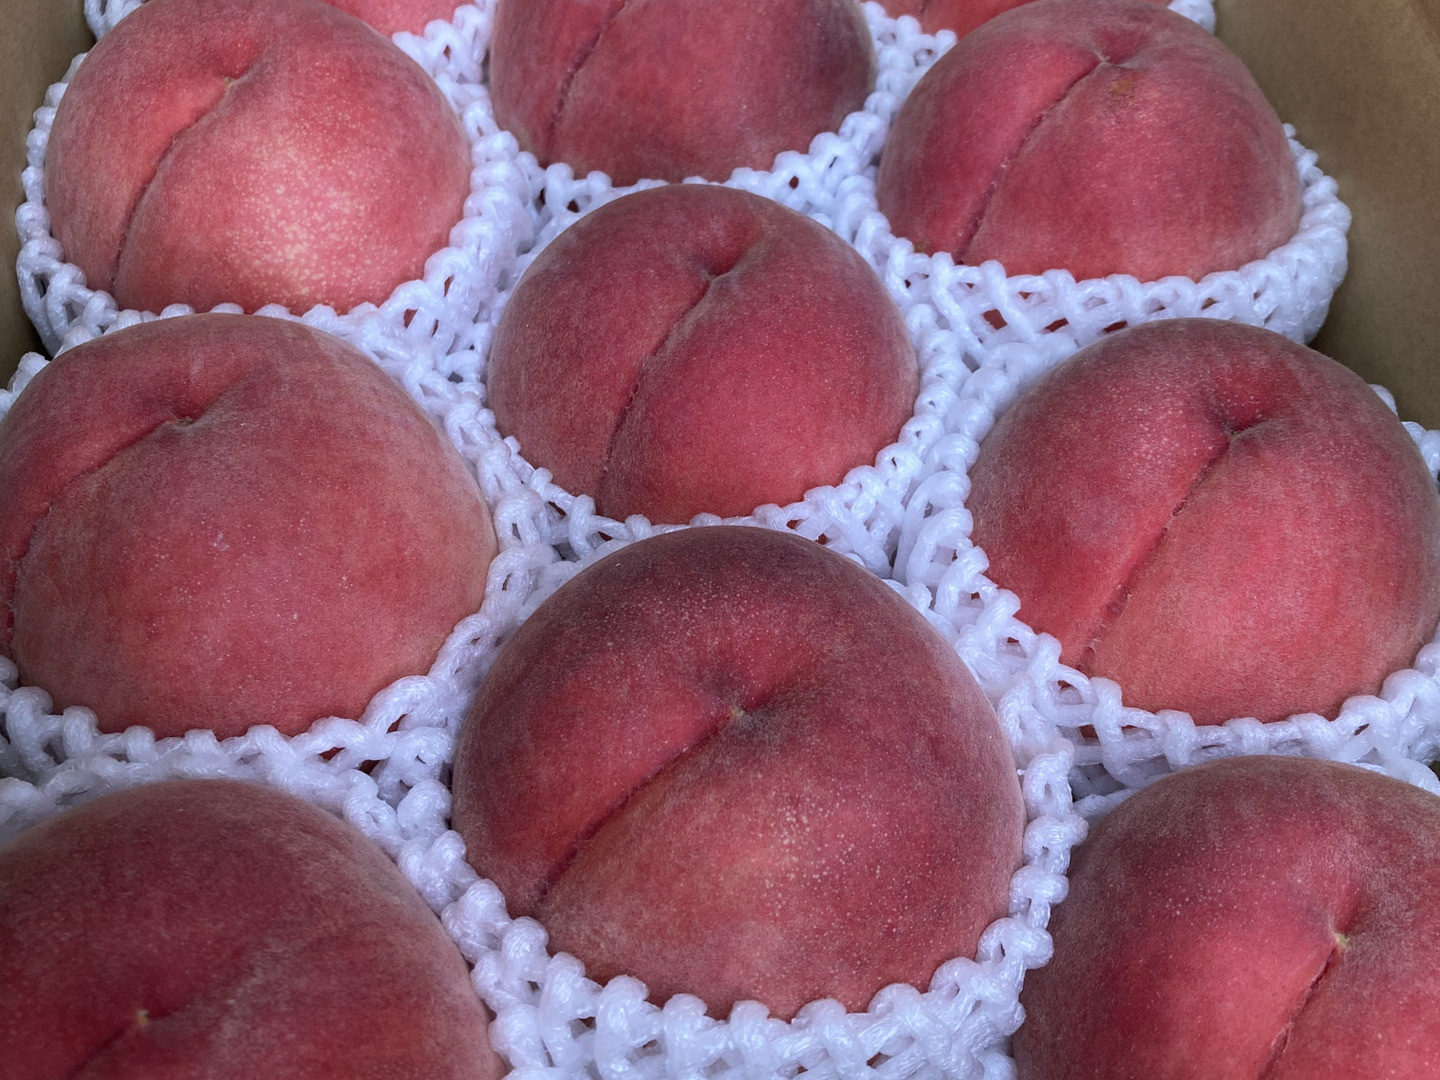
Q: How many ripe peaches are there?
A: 11